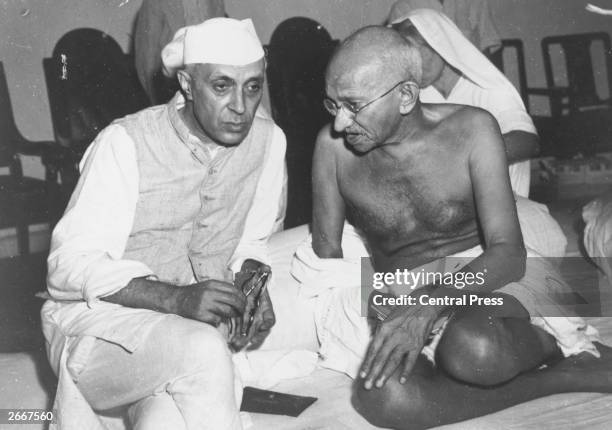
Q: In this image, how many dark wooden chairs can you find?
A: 5